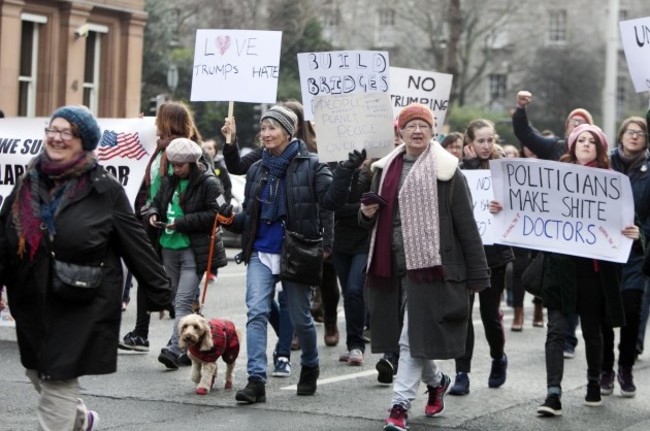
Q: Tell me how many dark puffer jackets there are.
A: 2